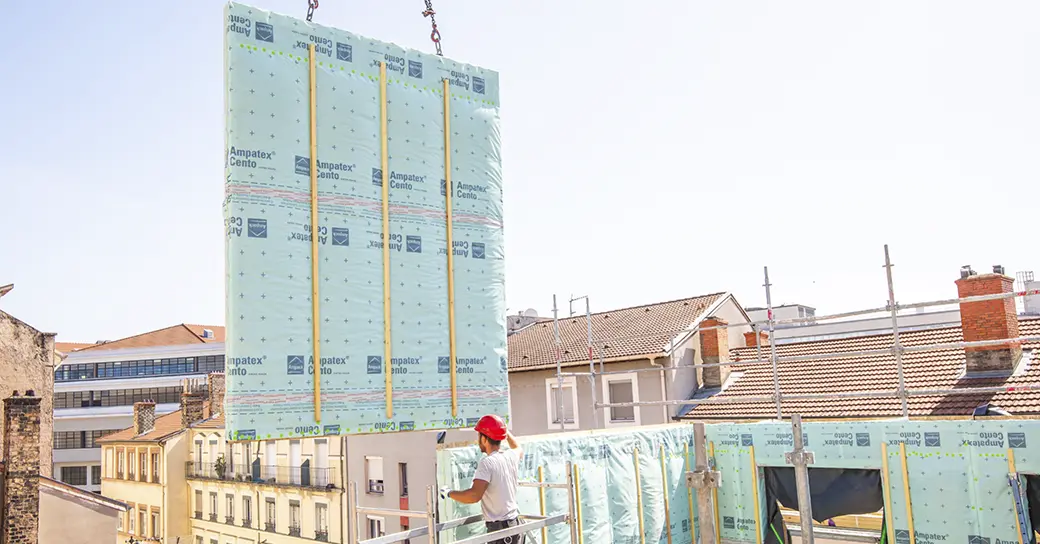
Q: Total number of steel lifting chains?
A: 2